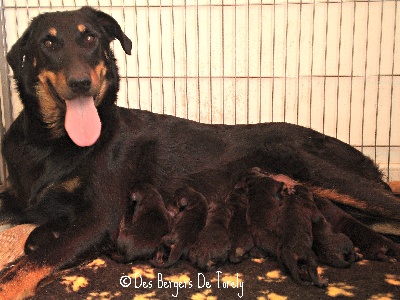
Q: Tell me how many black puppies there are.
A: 8